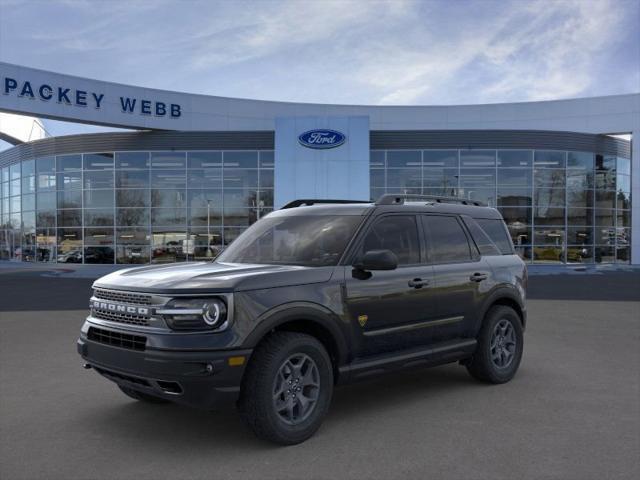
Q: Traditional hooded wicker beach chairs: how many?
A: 0